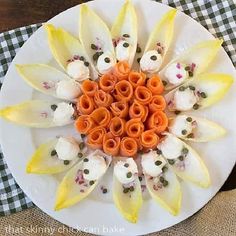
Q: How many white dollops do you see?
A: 14